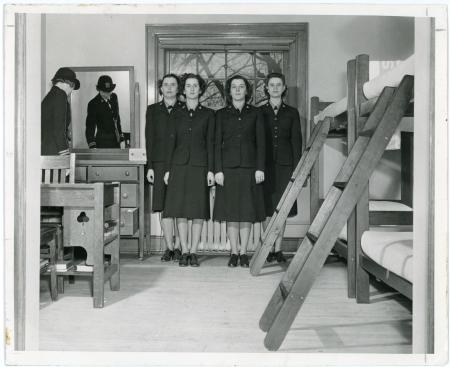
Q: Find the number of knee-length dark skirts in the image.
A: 4